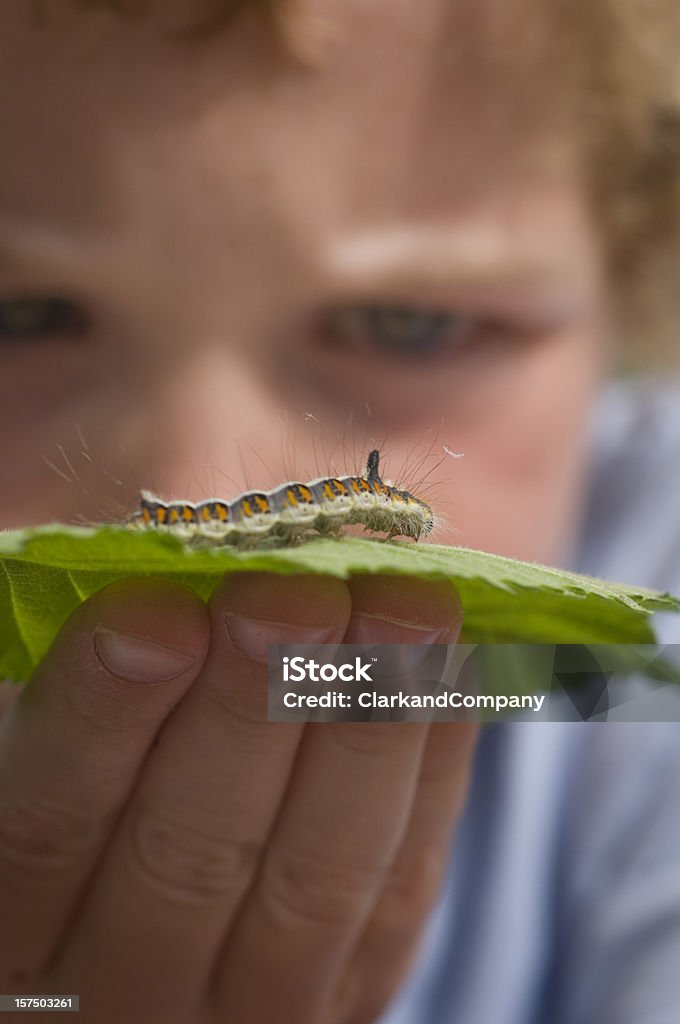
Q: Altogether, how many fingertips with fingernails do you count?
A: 3